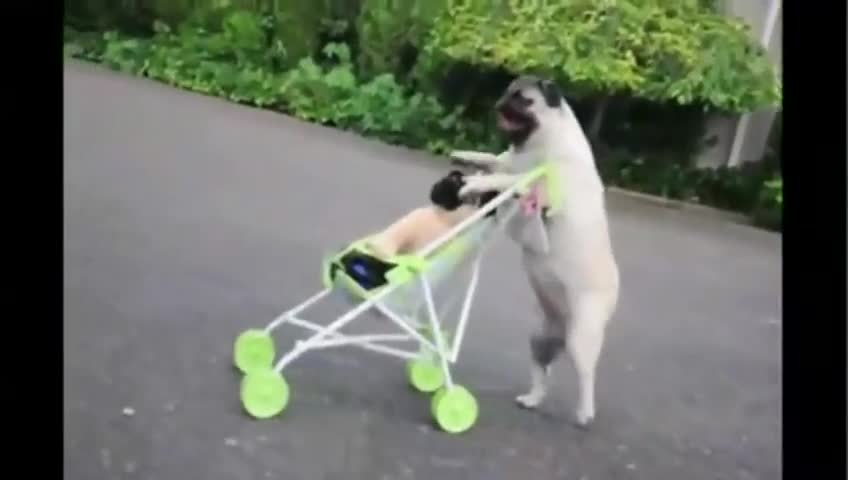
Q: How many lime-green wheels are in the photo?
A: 4